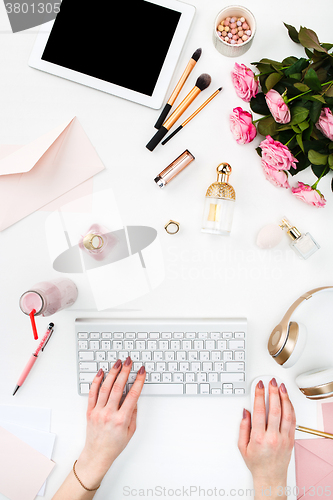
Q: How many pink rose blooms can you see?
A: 7